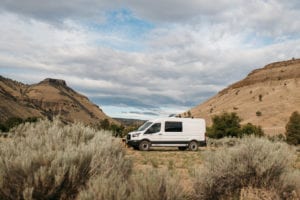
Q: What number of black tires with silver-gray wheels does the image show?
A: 2